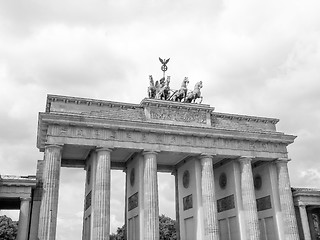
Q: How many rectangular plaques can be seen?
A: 5